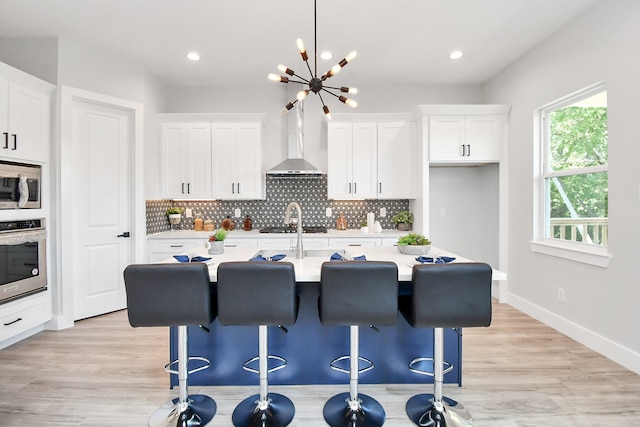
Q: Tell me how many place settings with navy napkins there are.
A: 4